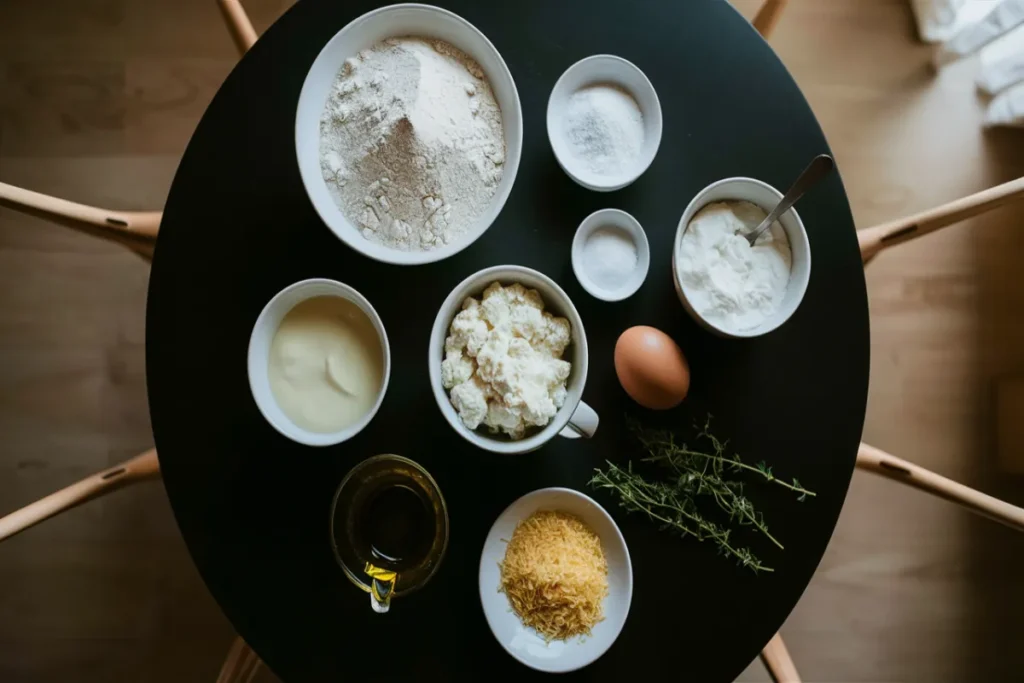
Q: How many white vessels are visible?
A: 7